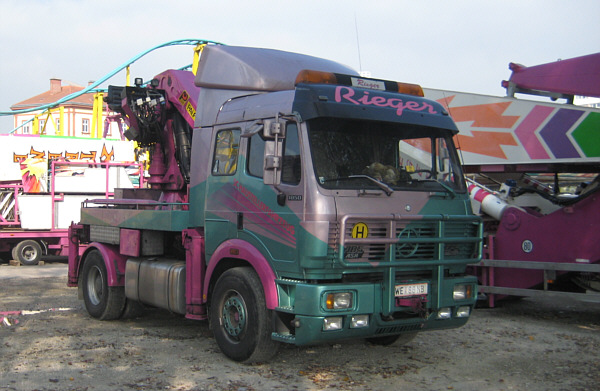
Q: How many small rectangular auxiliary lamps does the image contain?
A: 4